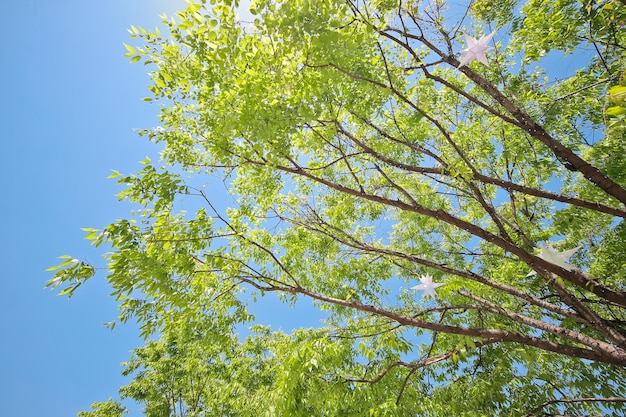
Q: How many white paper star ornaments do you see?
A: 3